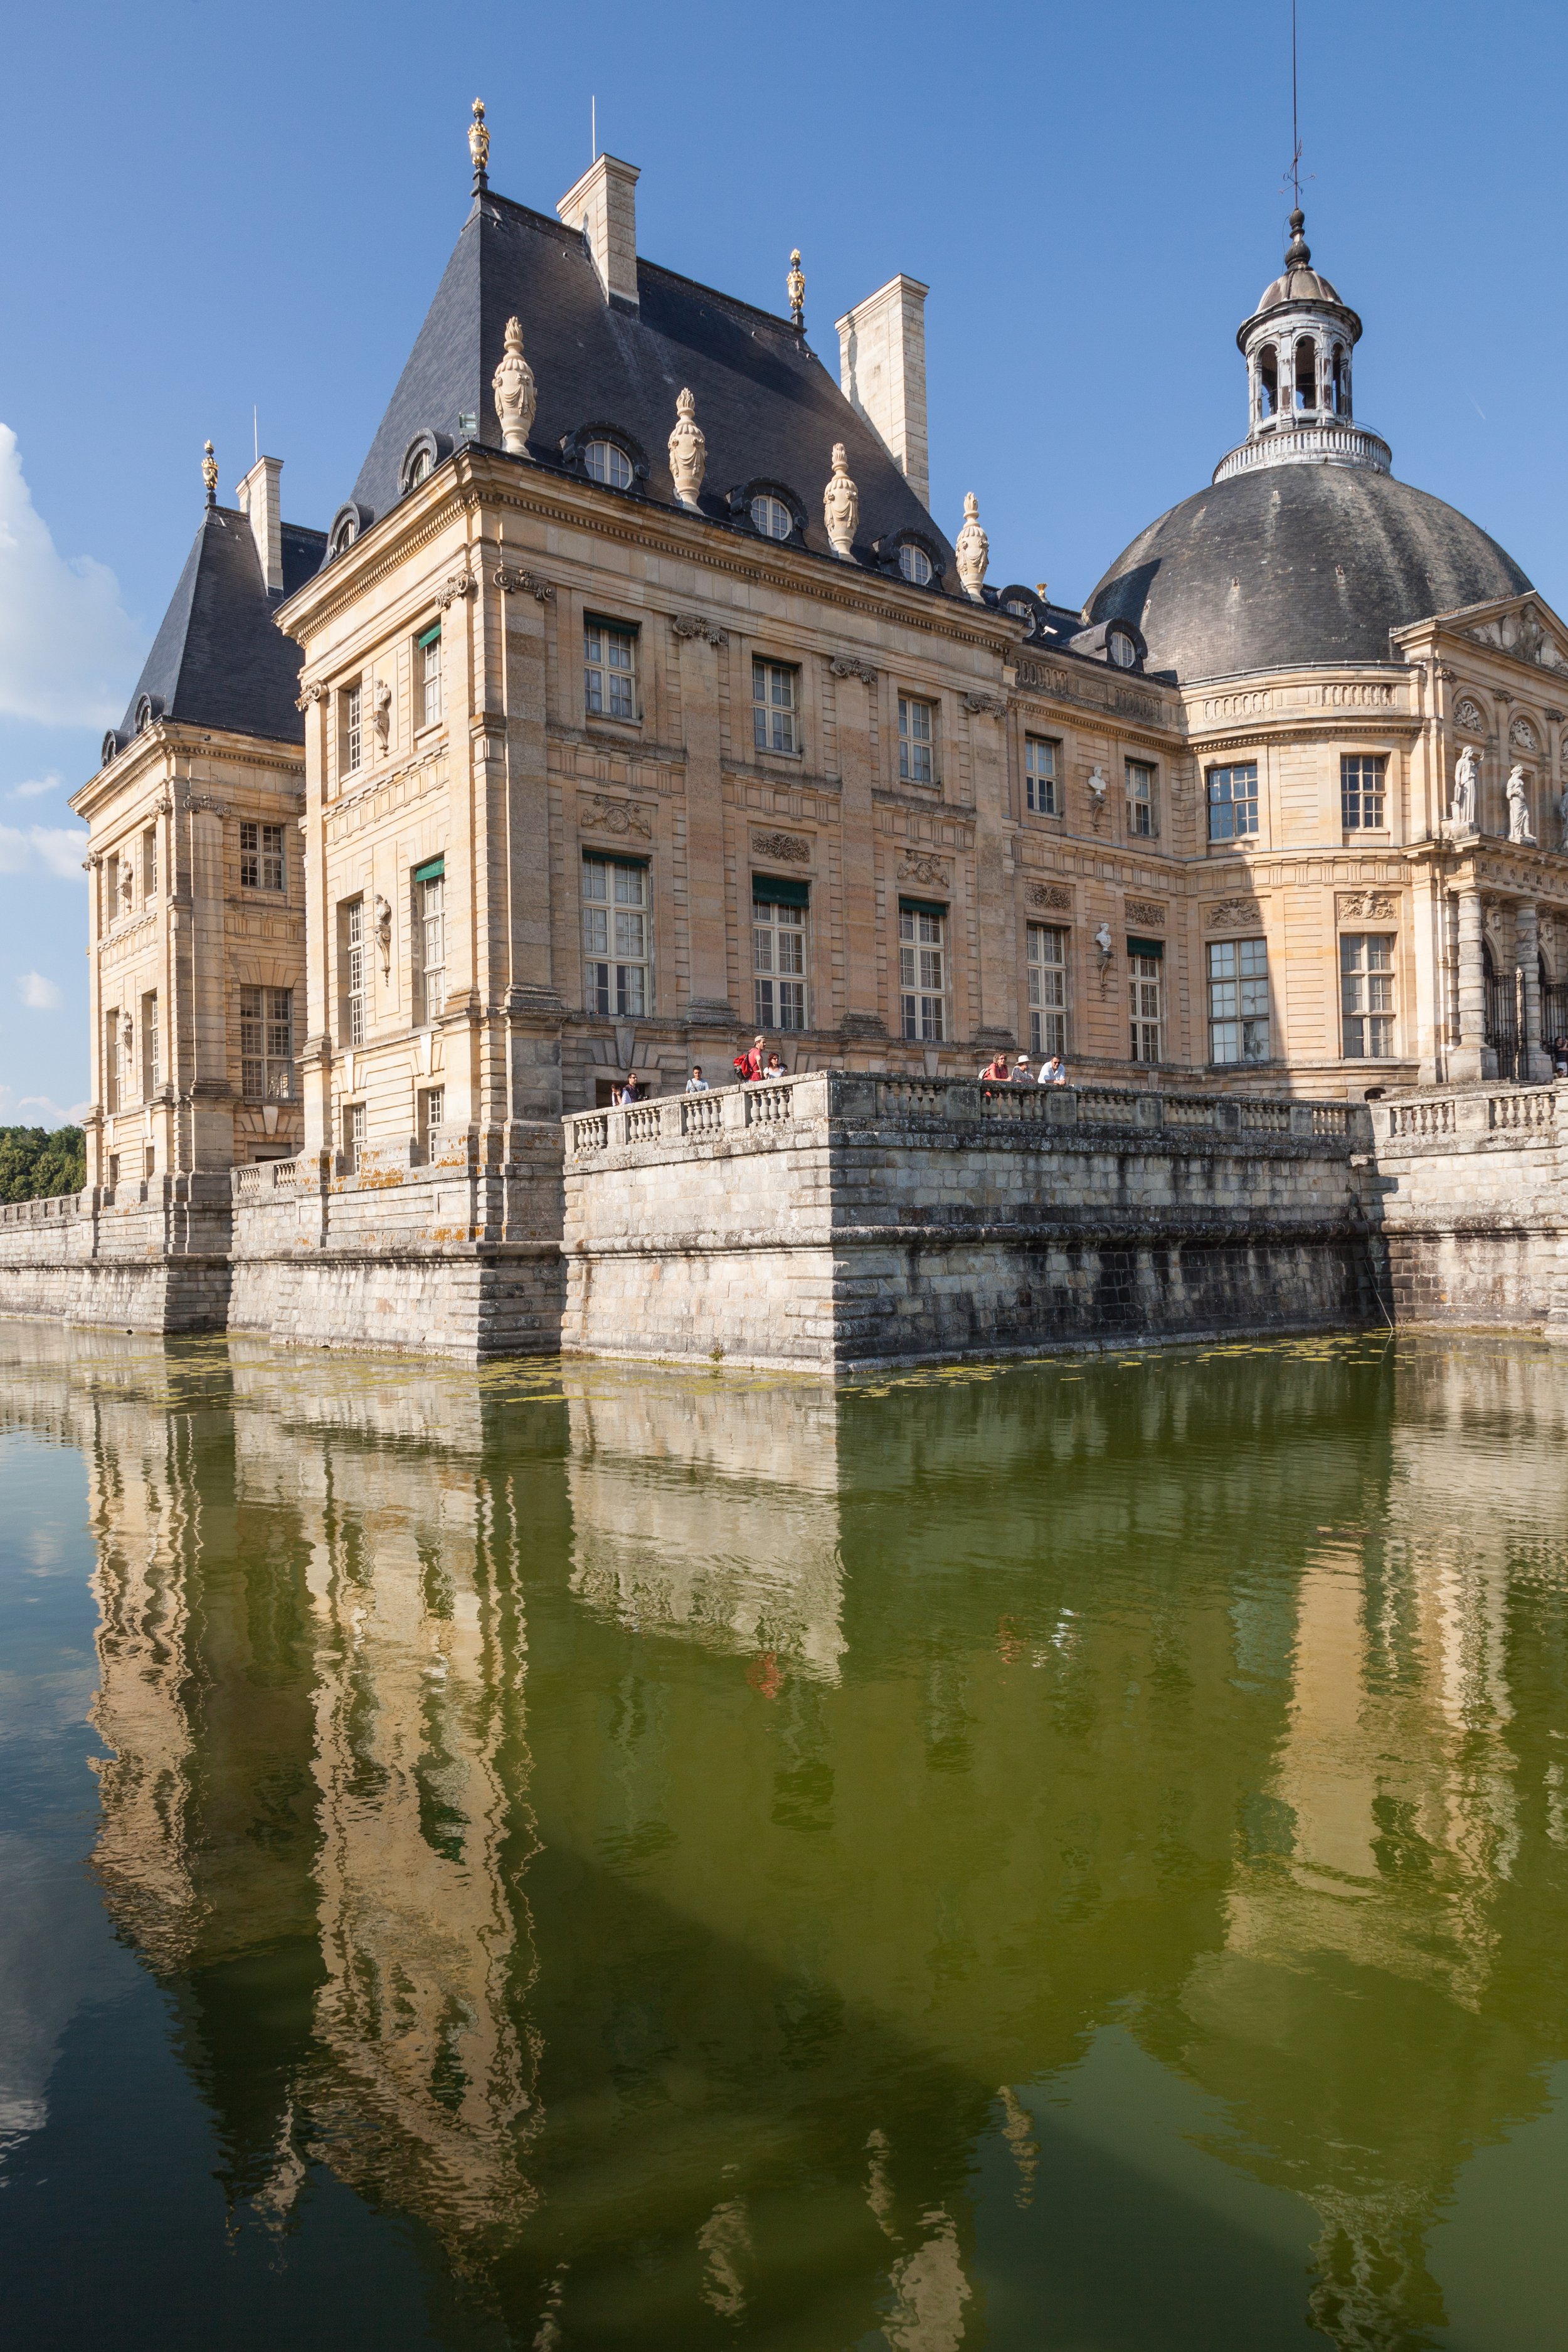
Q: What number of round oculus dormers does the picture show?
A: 9